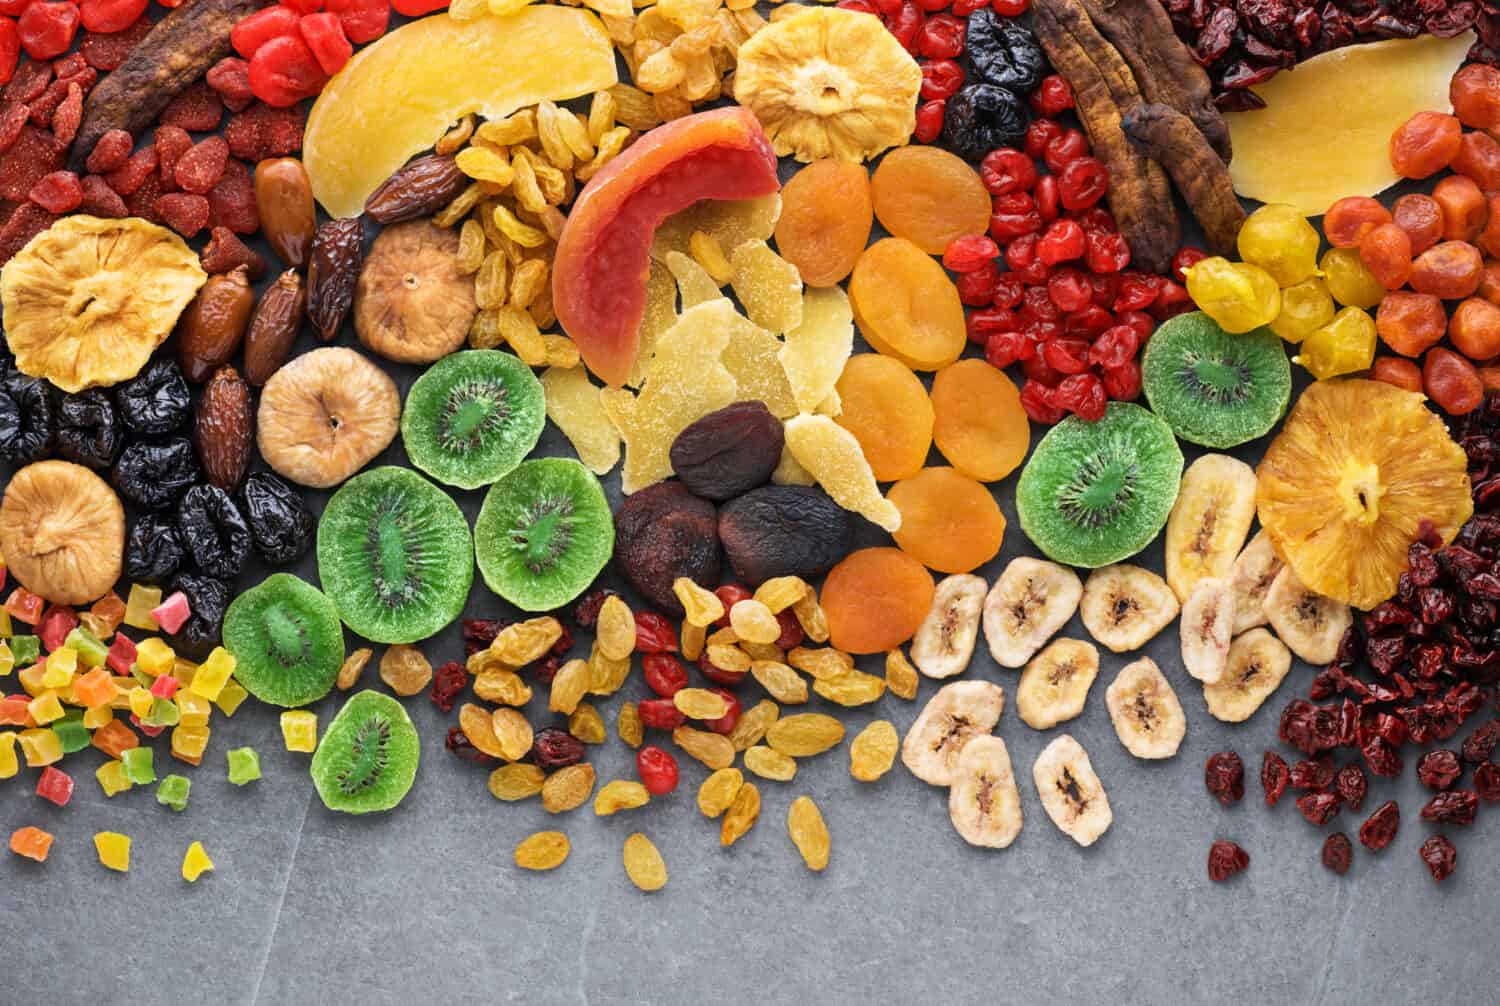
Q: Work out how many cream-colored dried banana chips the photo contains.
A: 13